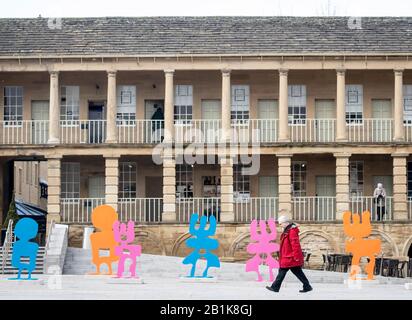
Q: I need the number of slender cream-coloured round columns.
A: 7